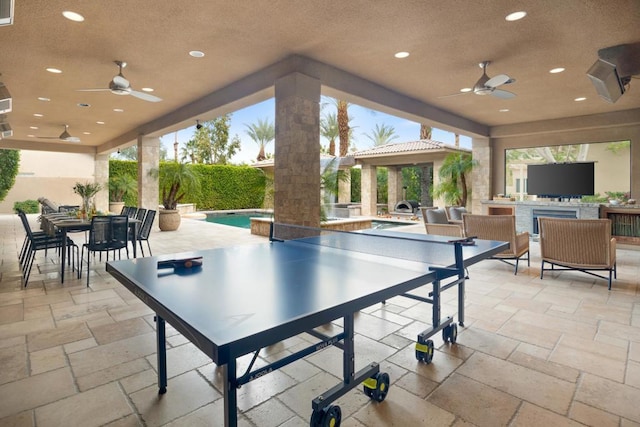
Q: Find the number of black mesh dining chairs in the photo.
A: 10